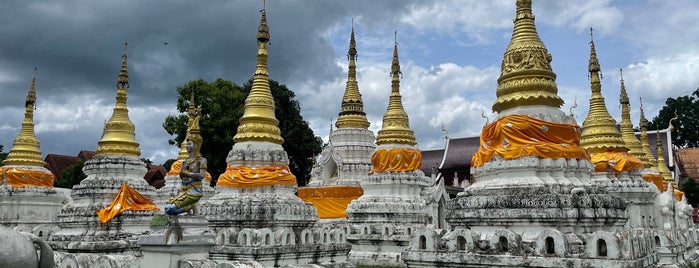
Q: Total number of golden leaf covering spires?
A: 11